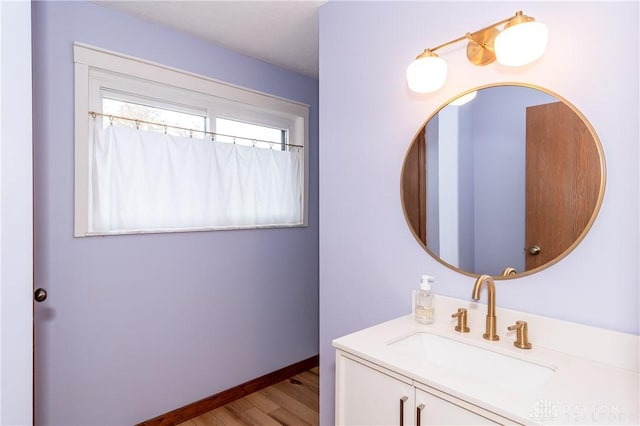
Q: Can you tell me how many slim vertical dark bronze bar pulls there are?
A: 2